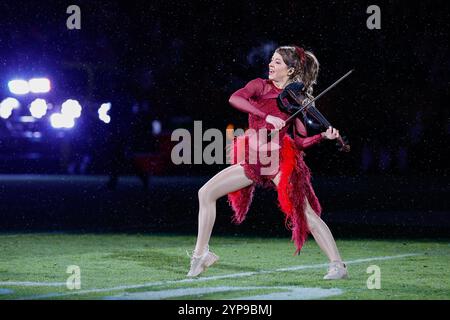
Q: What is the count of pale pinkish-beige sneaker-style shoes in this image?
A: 2